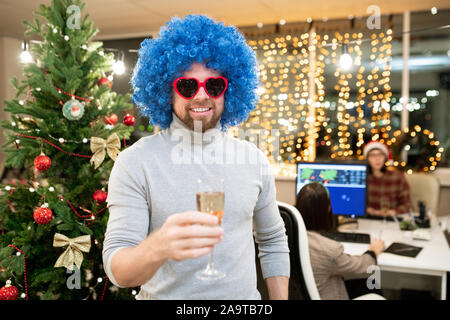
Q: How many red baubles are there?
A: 7